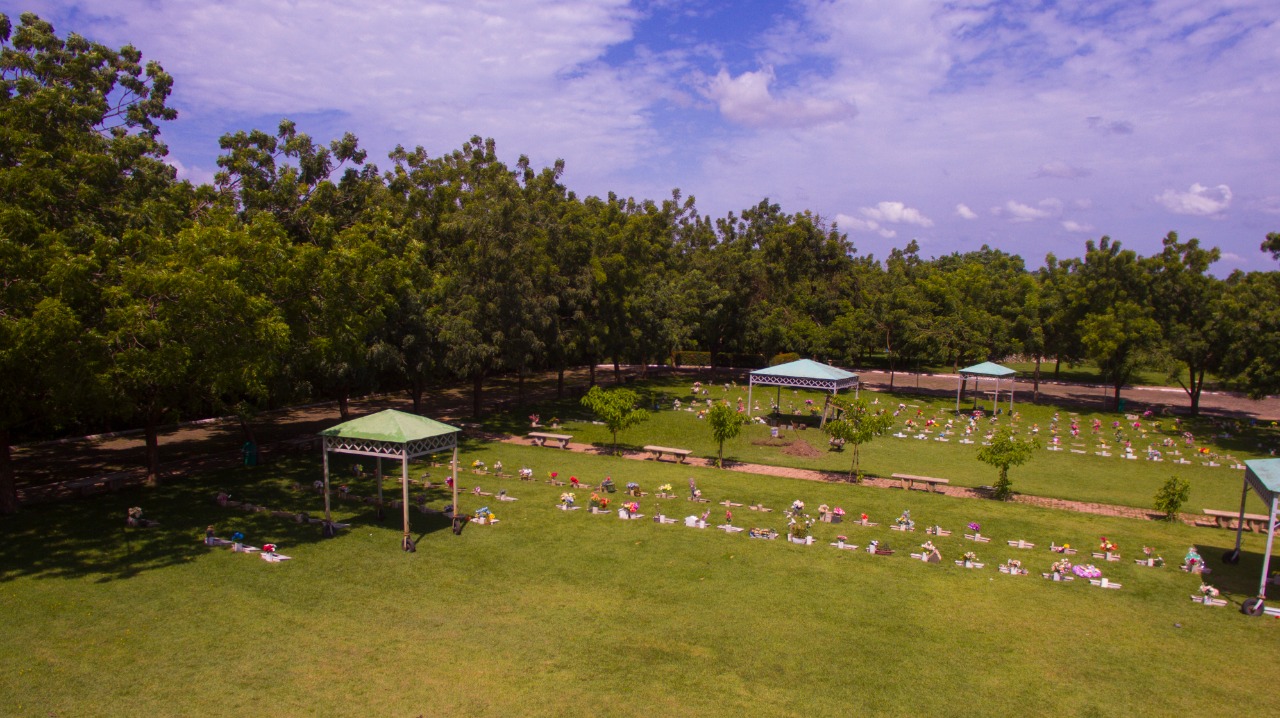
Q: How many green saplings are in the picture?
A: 5